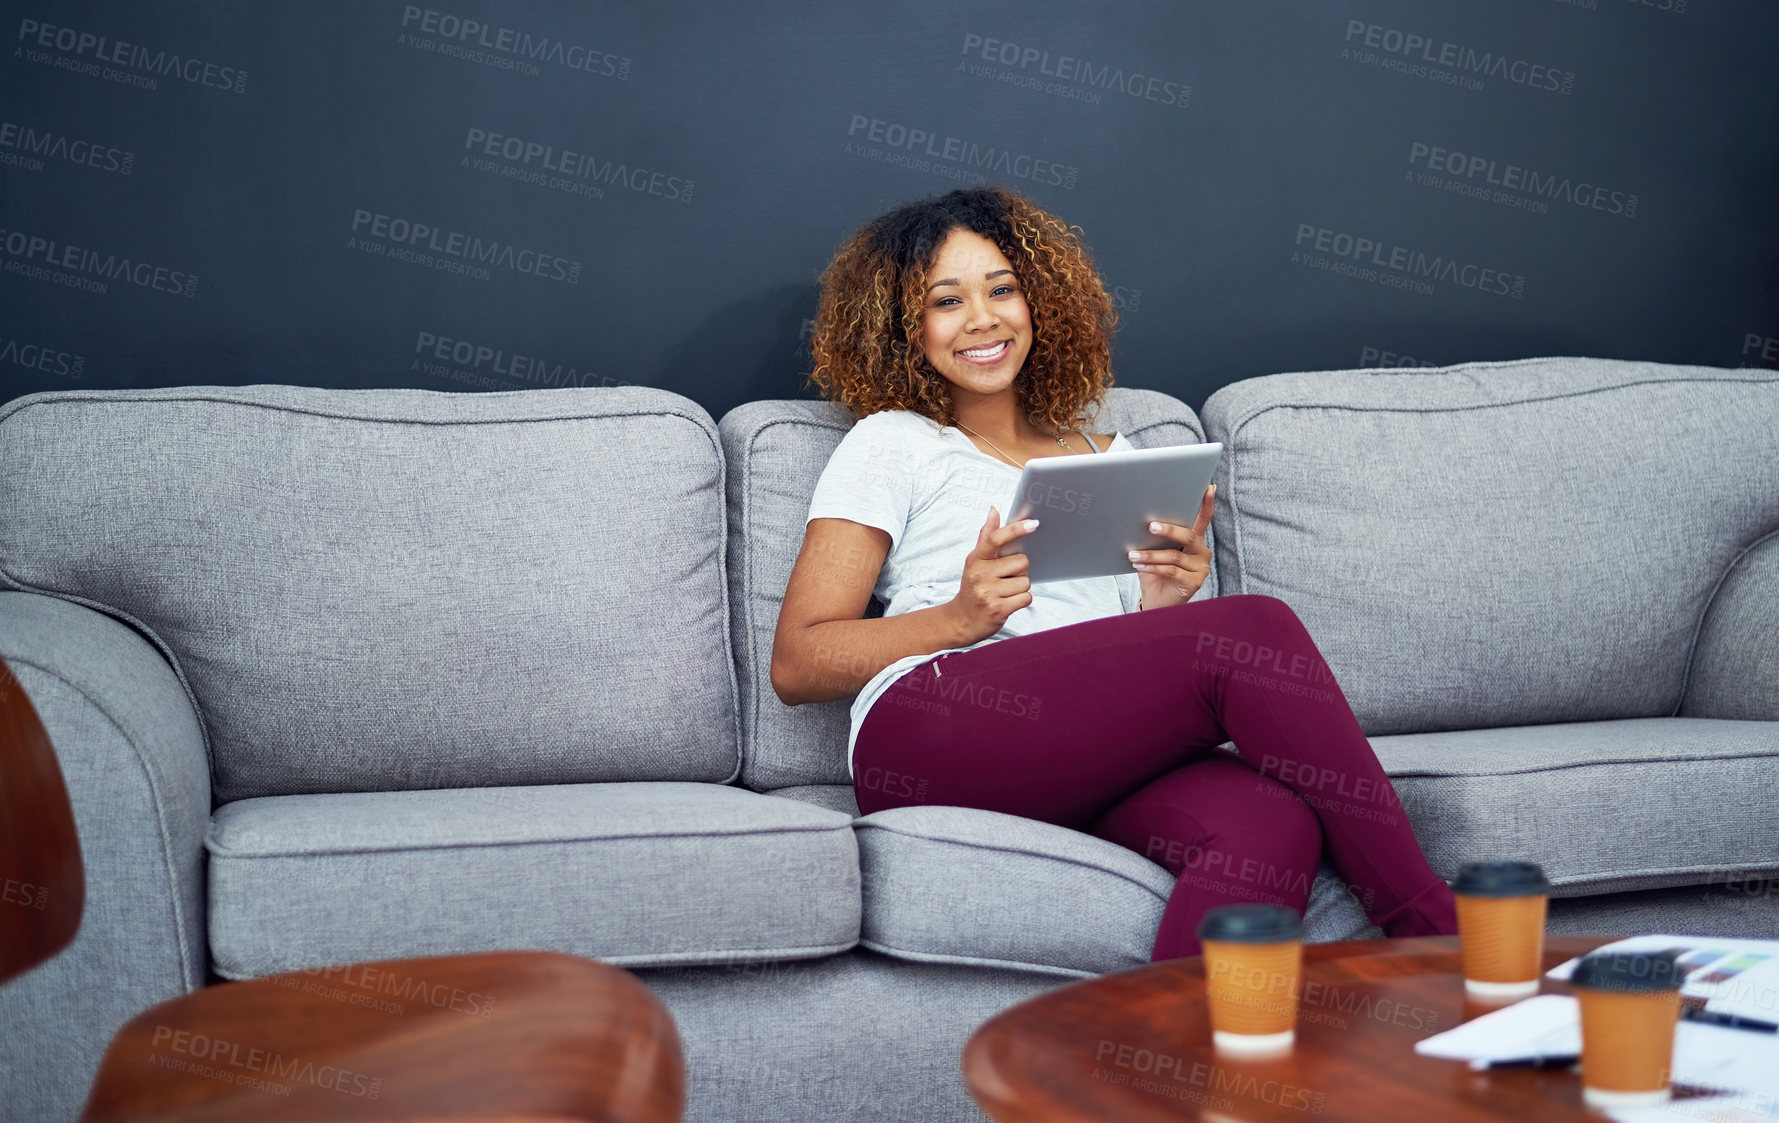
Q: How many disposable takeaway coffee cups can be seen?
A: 3